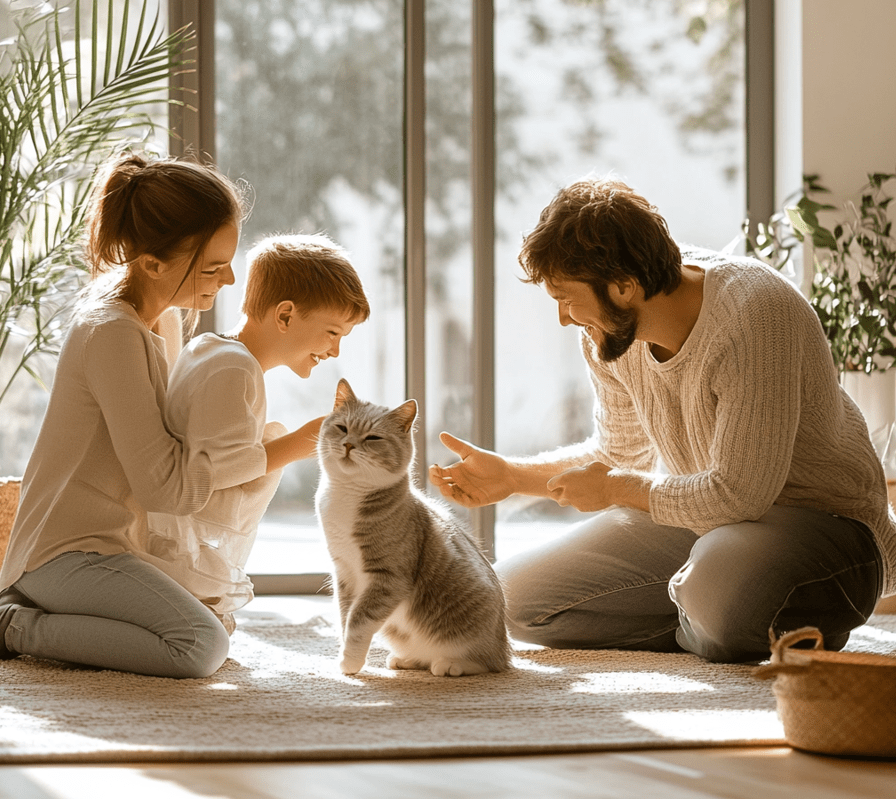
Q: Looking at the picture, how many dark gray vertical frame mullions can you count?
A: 4